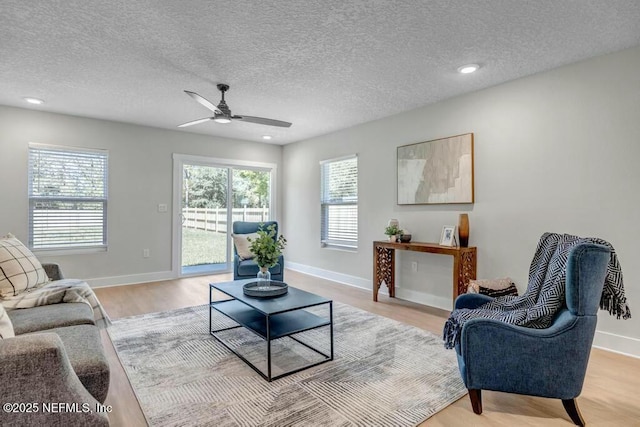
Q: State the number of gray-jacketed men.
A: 0